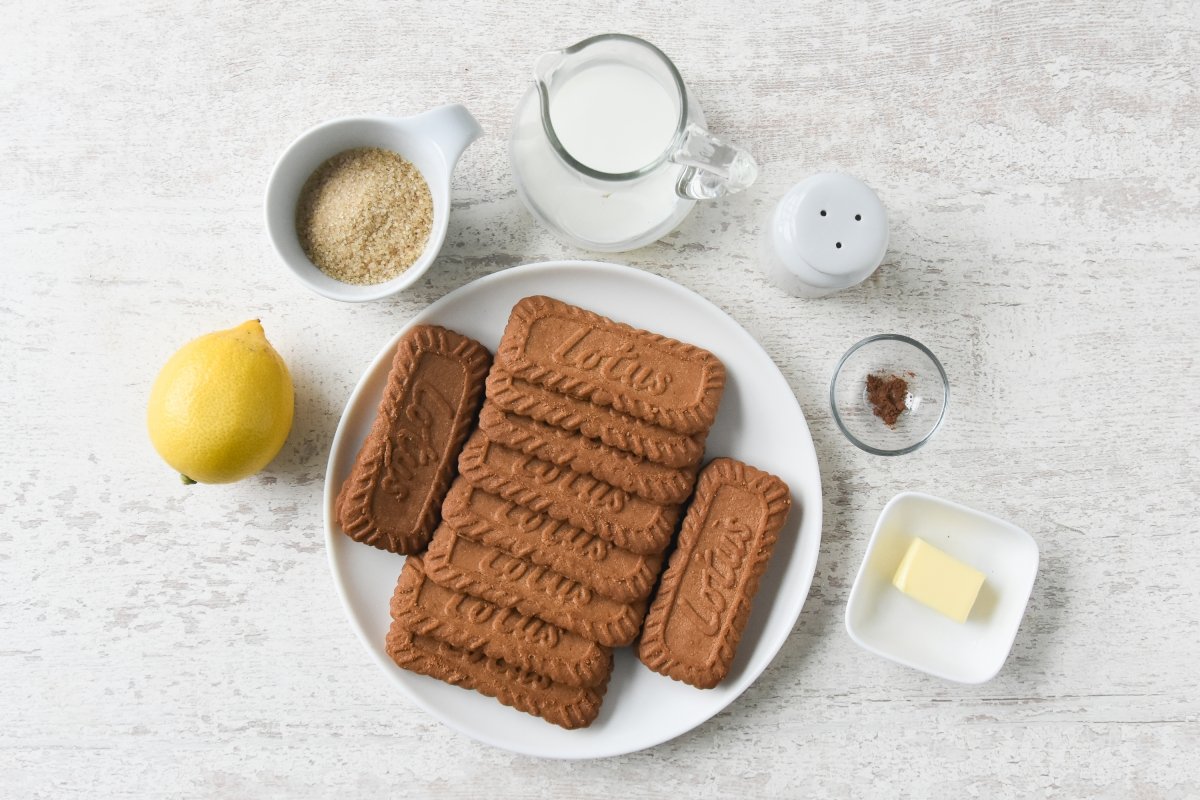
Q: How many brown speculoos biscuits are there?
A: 10